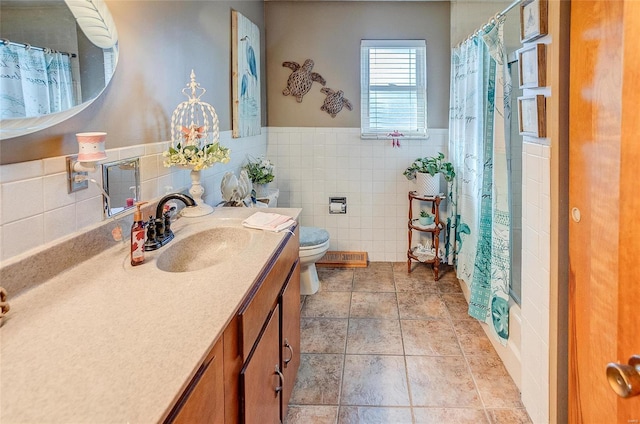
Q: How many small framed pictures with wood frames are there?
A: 3